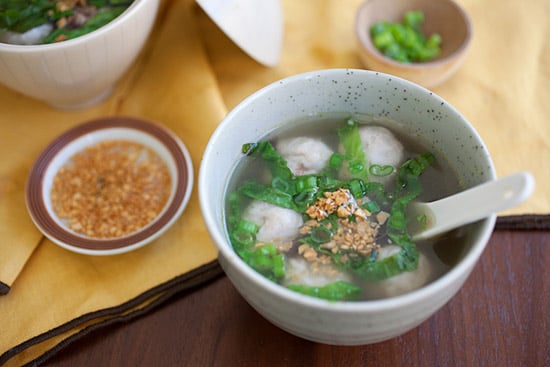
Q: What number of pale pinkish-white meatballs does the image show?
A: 5